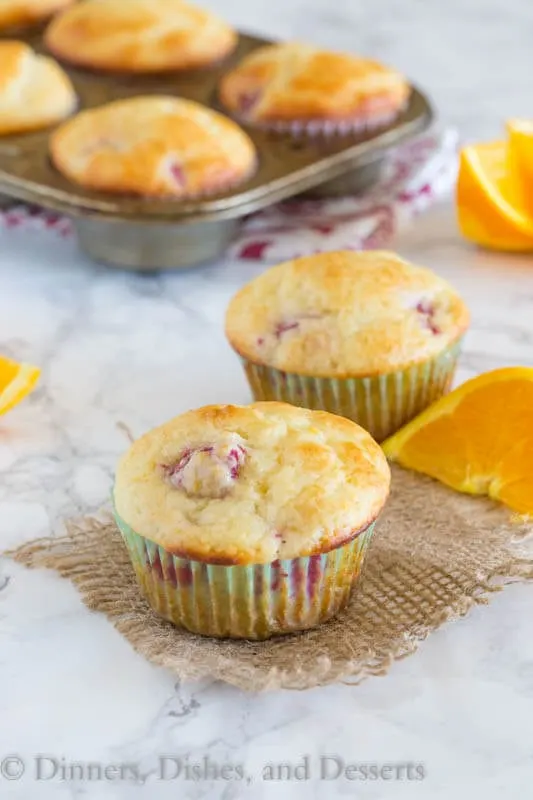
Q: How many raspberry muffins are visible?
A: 7